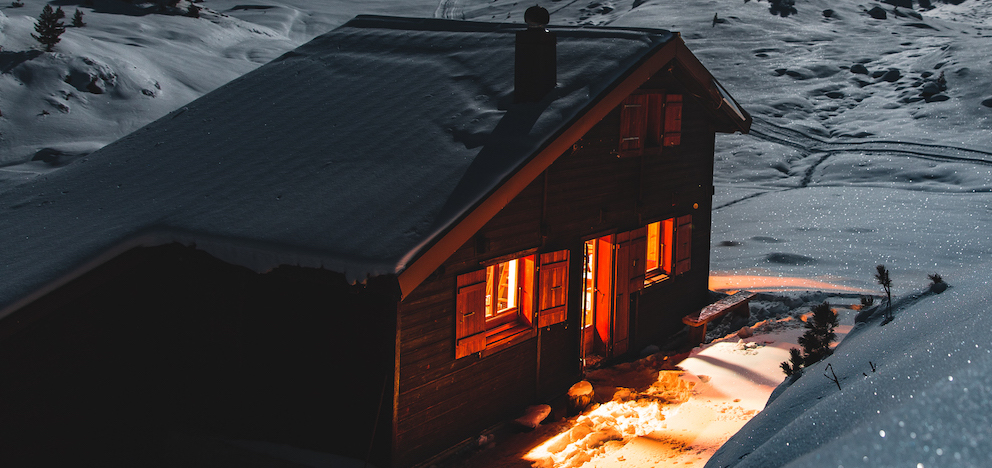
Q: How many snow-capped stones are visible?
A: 2